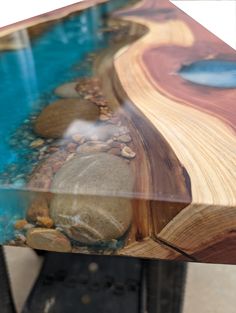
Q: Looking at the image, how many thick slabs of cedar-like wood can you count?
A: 2